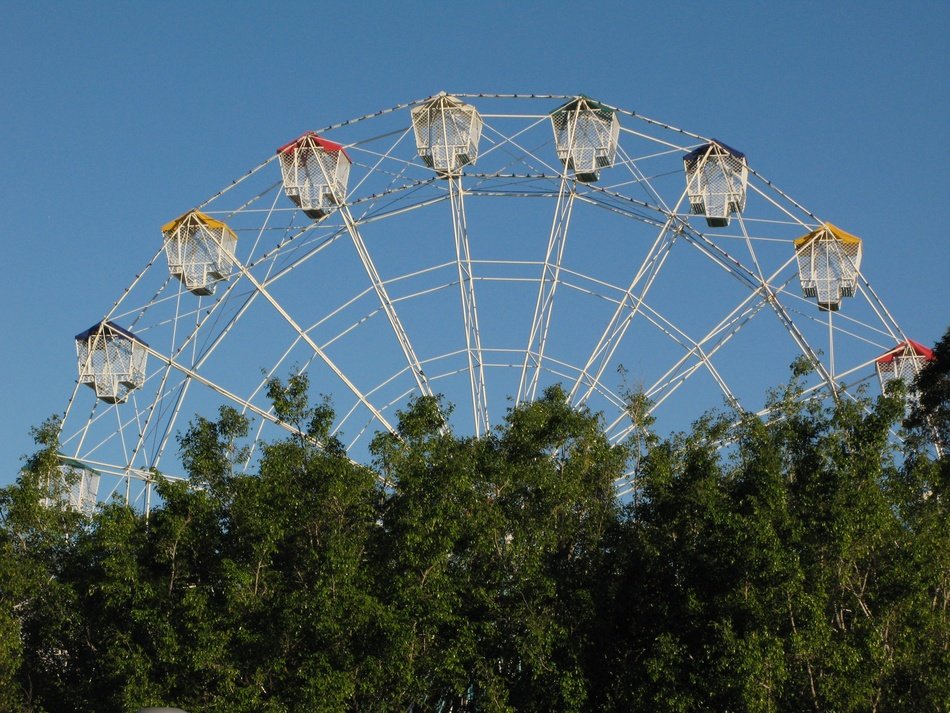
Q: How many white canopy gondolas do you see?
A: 1